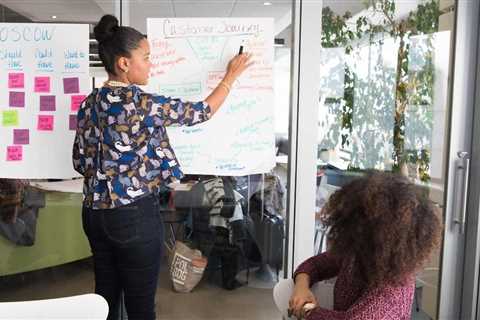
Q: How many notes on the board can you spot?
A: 11